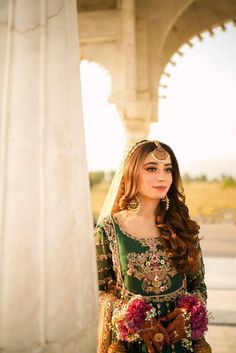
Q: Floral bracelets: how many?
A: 2